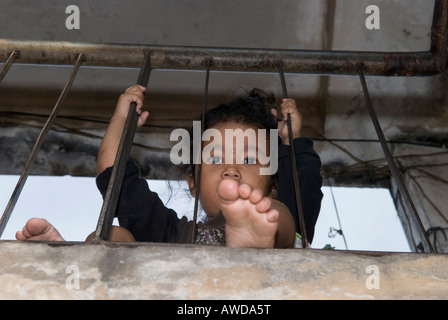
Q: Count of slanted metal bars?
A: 6